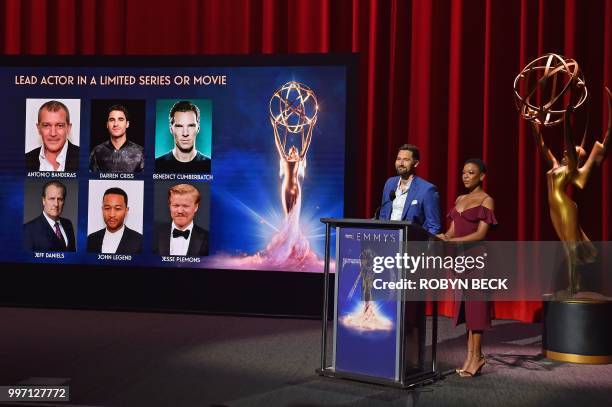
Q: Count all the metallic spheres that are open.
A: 2